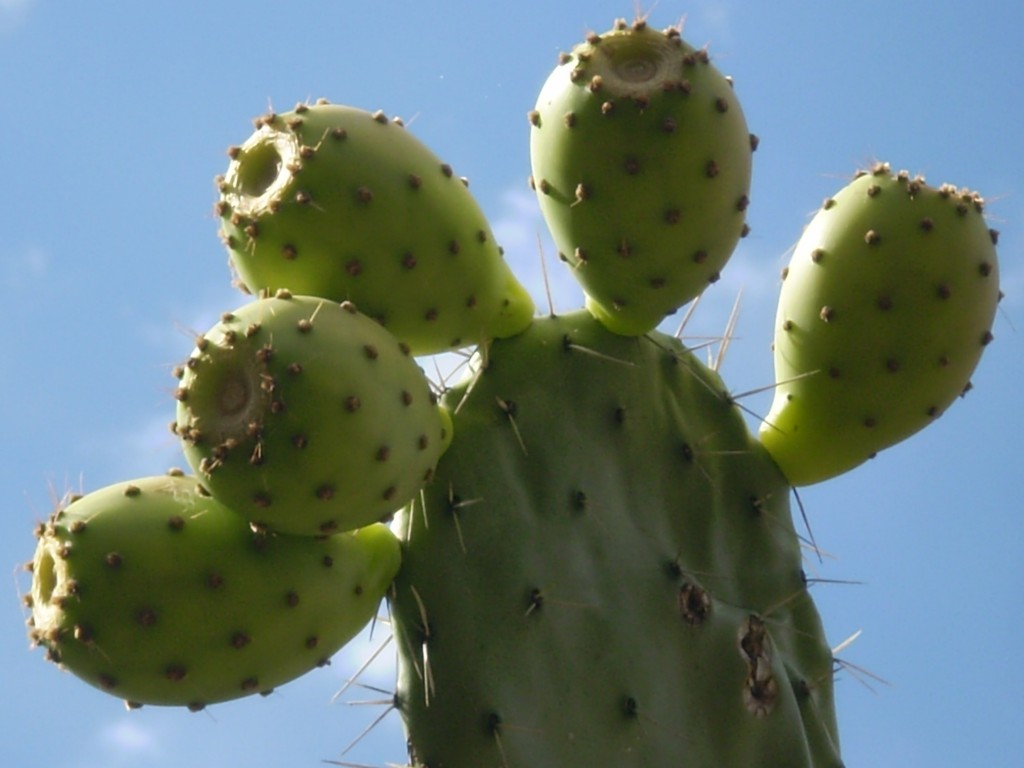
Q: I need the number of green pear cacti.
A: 5